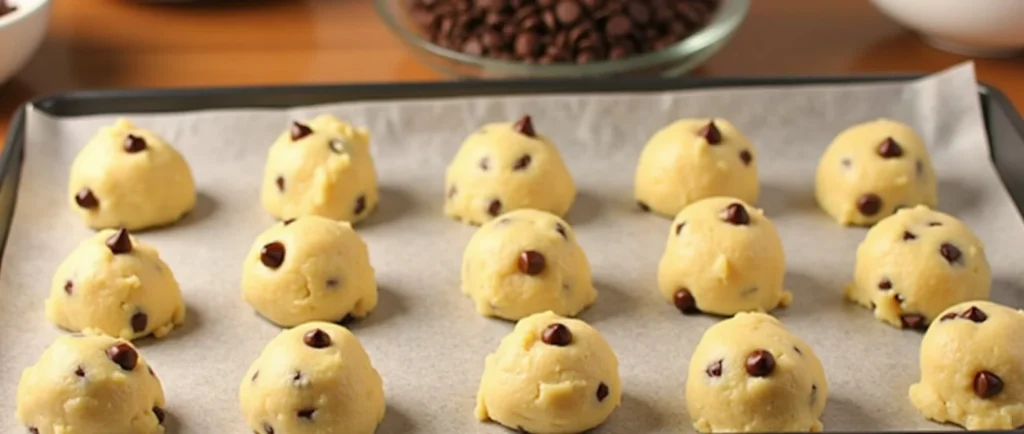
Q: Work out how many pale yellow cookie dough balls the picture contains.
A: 15